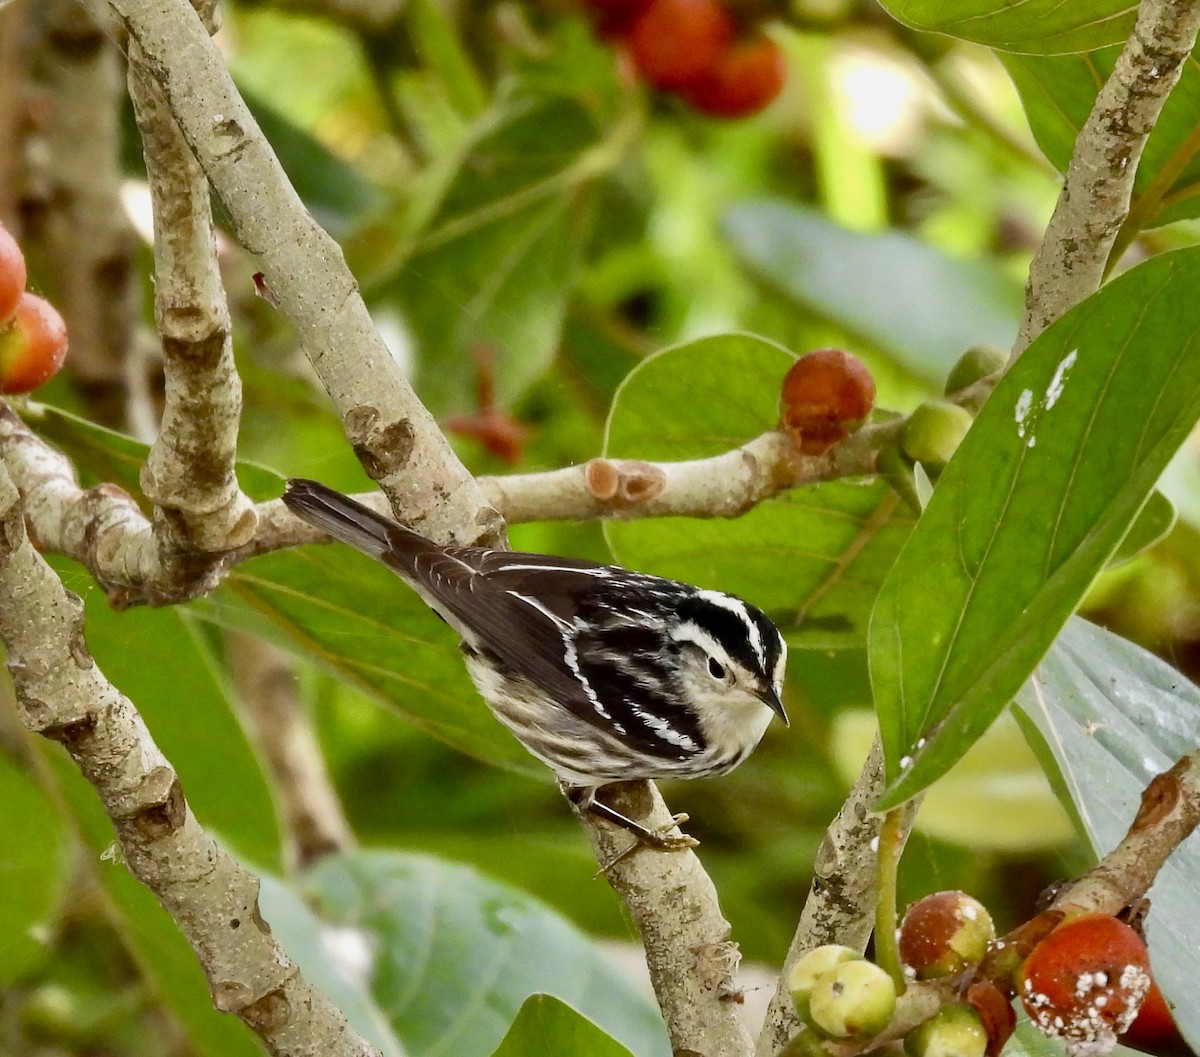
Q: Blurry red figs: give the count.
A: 3